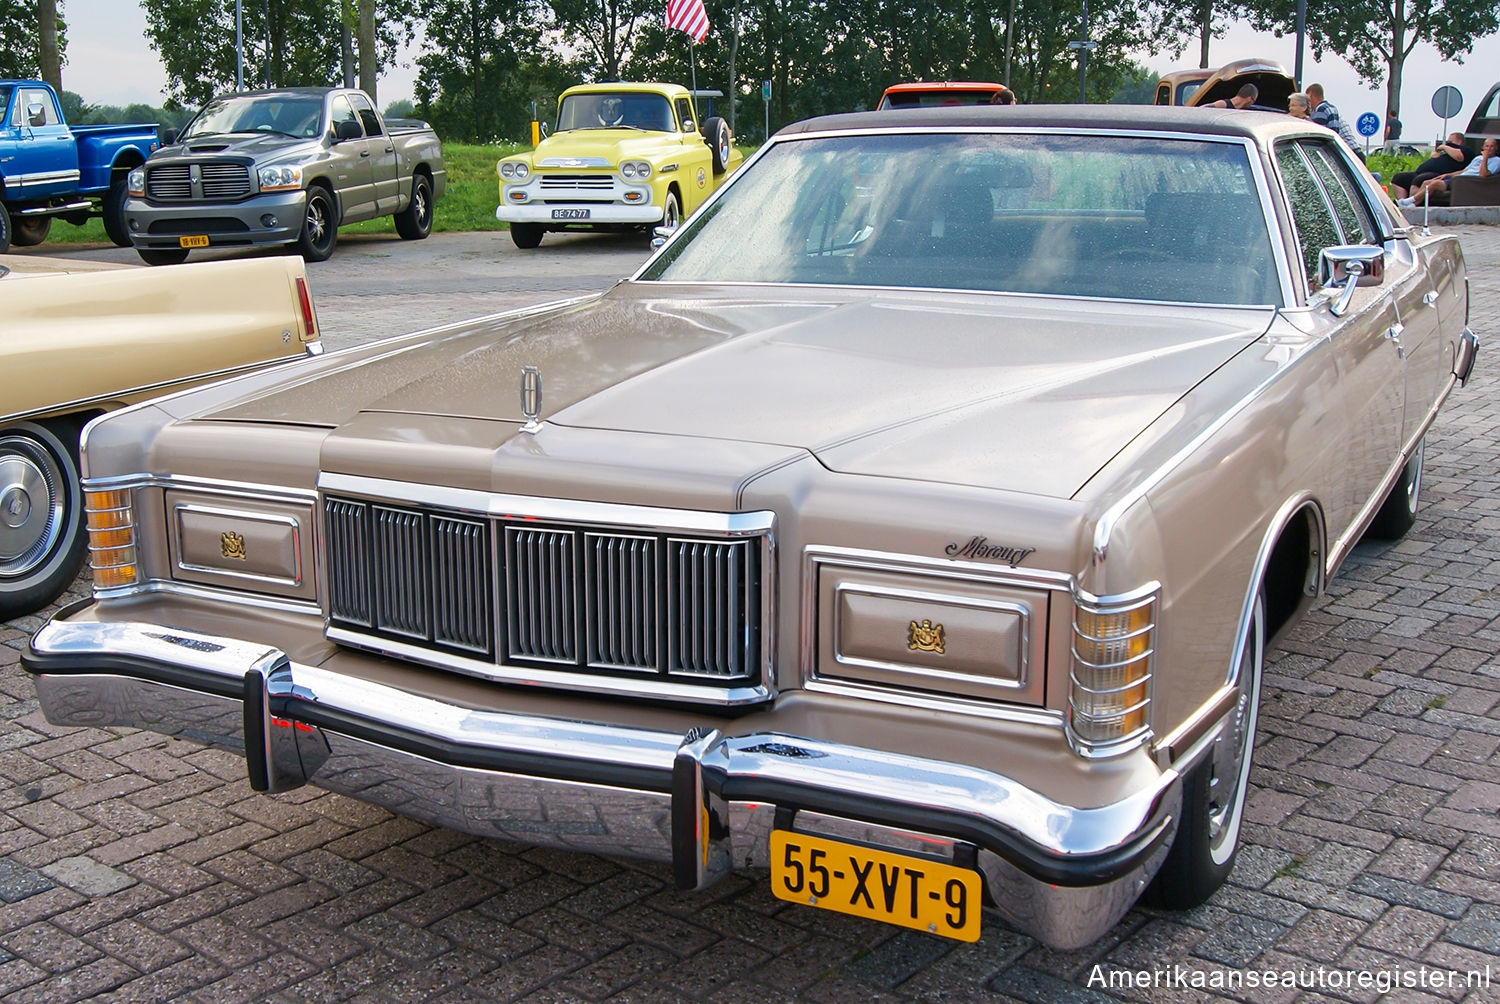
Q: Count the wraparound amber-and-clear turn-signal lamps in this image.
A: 2